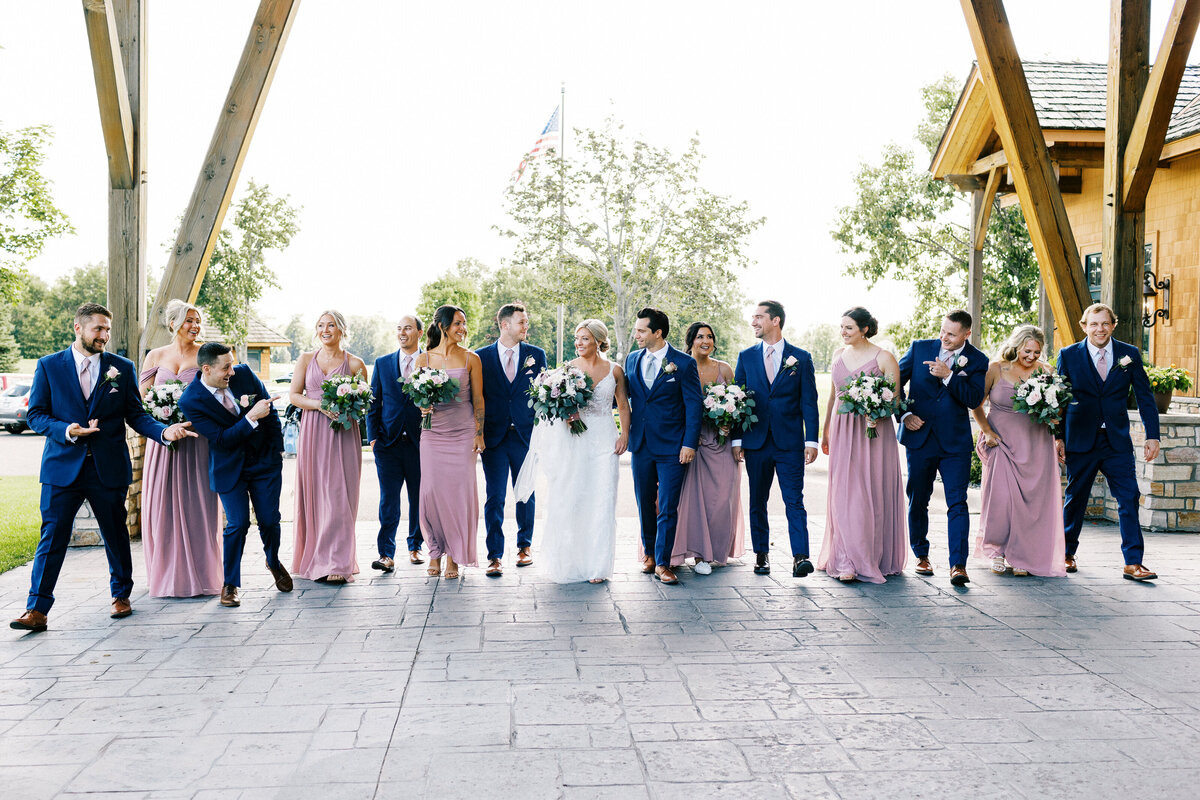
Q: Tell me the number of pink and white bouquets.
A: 7